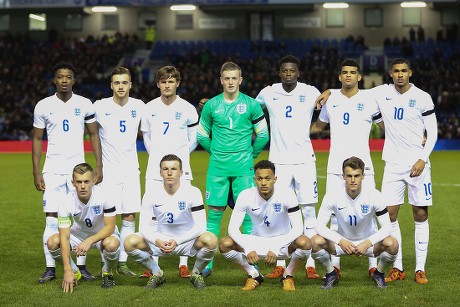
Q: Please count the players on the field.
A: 11